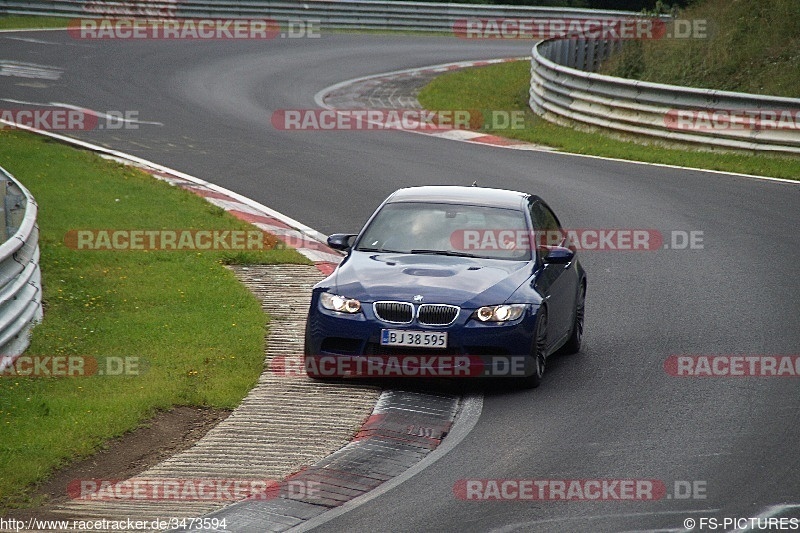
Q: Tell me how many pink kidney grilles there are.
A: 0